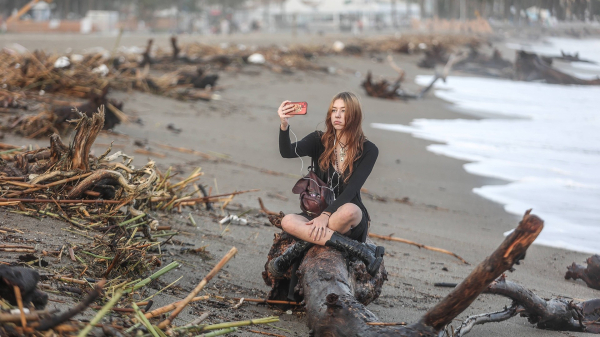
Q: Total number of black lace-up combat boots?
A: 2